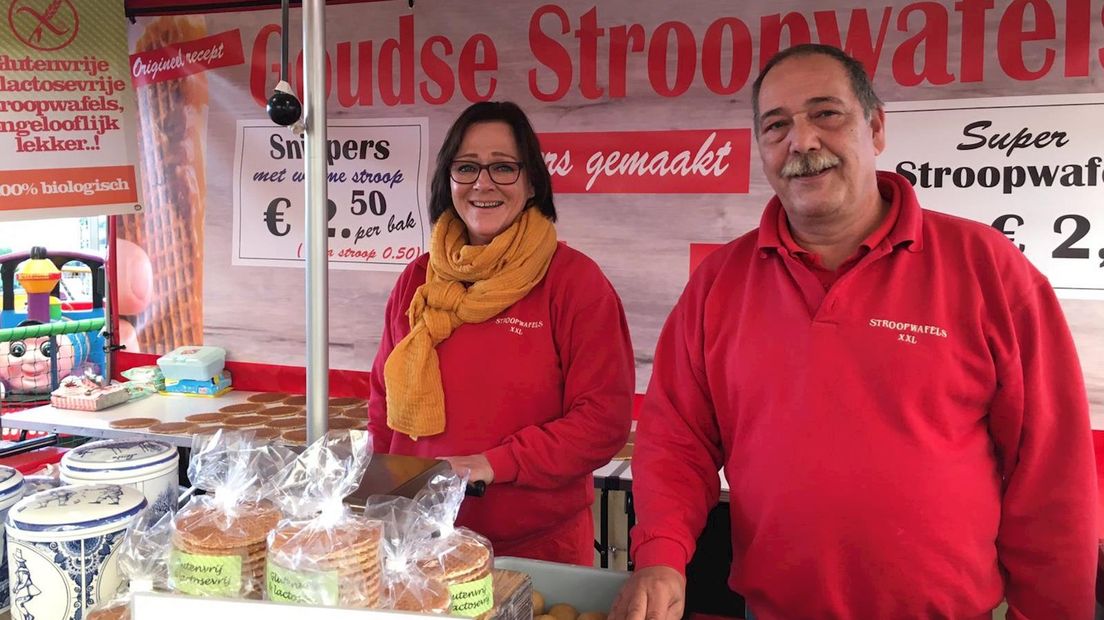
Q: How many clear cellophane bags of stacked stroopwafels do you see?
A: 5